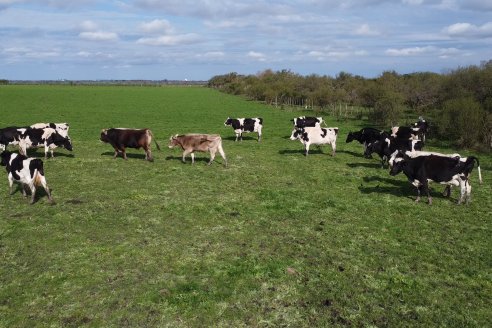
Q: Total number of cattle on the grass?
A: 15